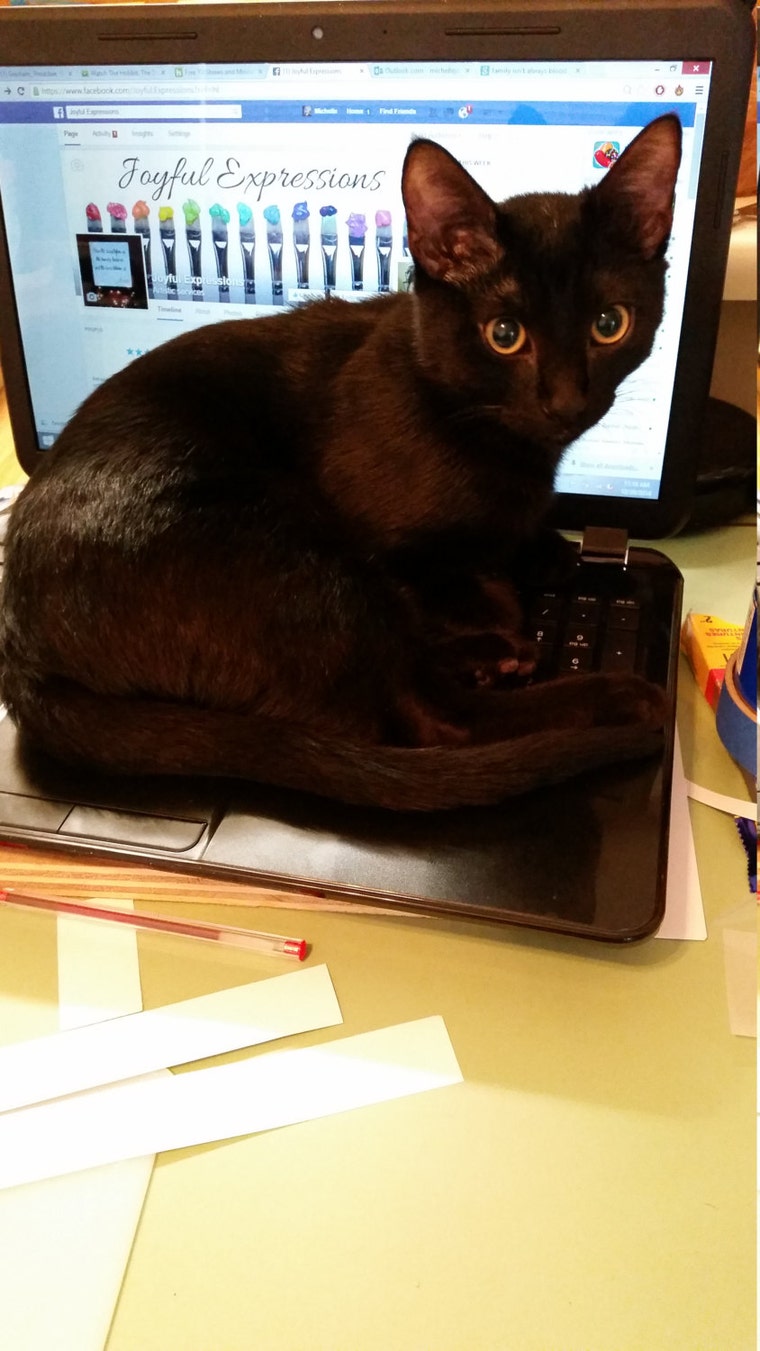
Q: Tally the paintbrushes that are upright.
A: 12